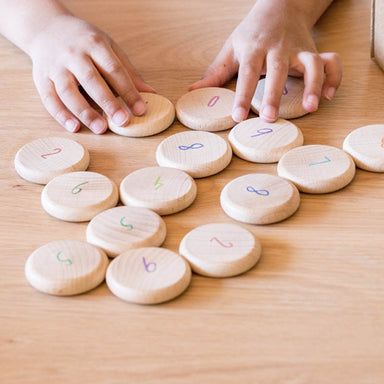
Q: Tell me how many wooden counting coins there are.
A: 15